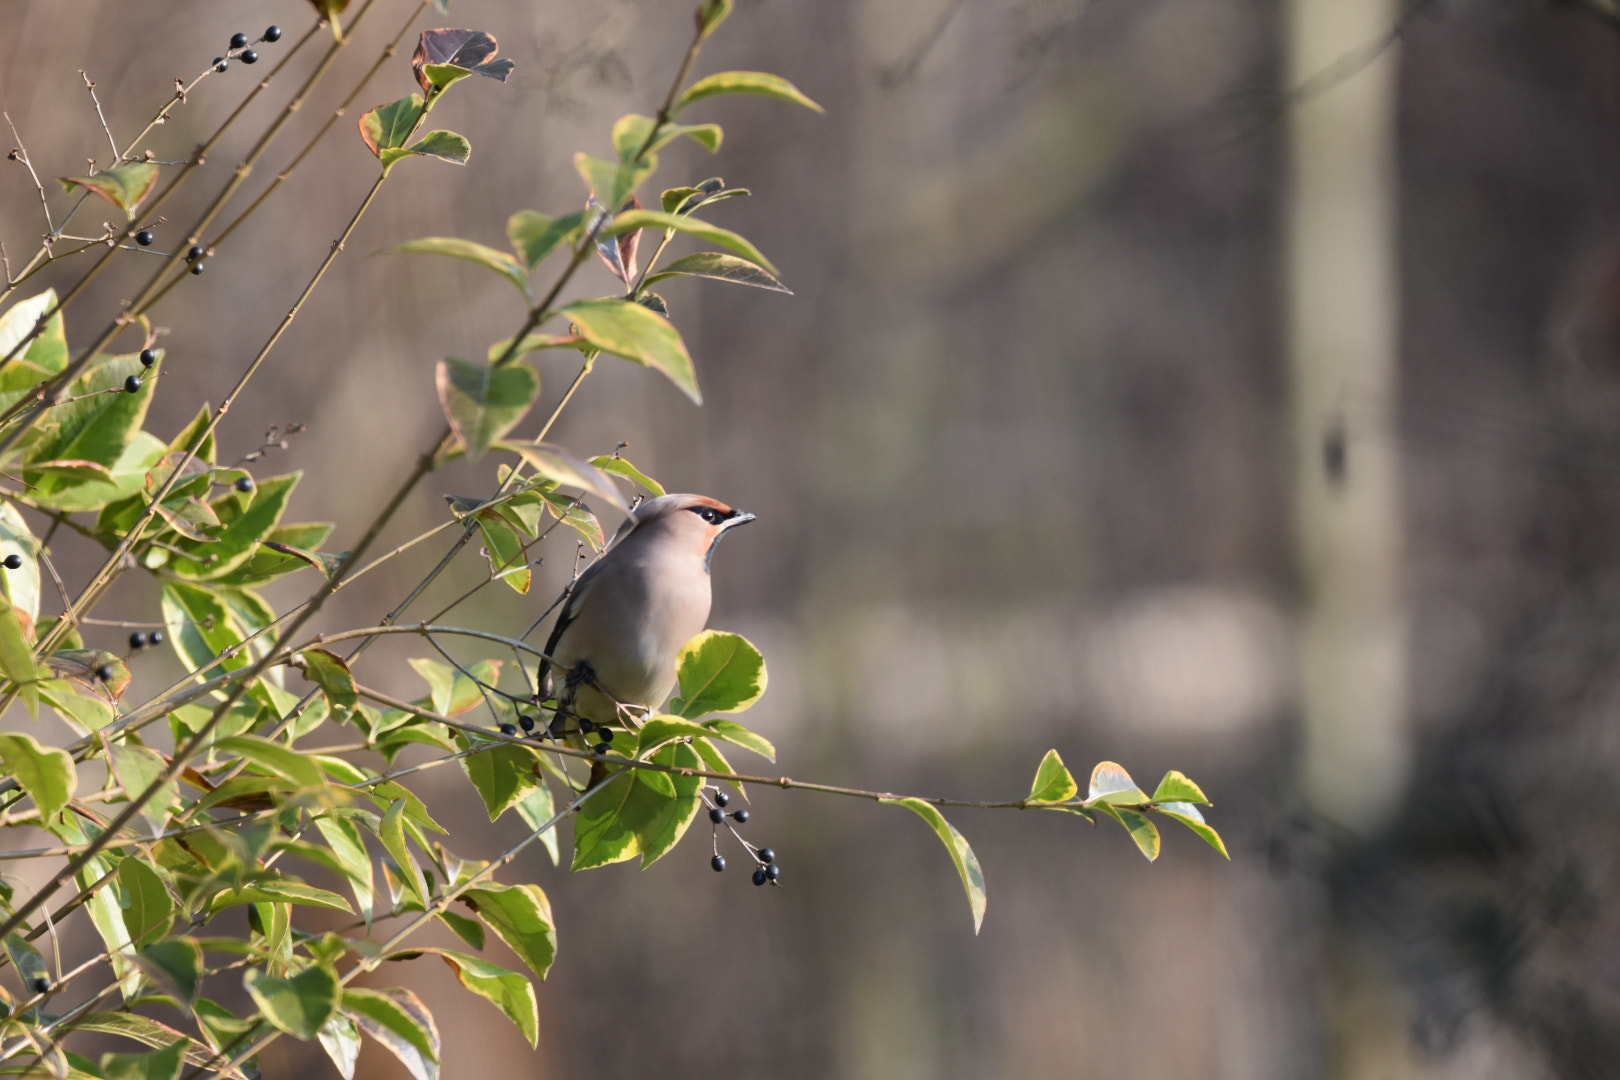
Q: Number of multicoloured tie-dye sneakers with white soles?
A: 0